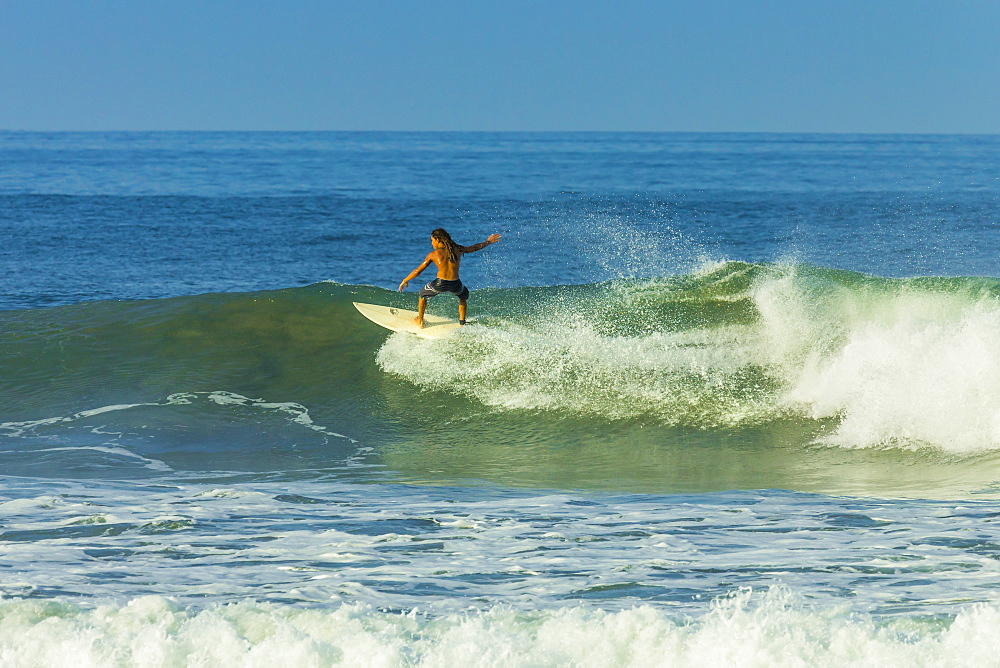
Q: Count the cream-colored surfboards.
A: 1